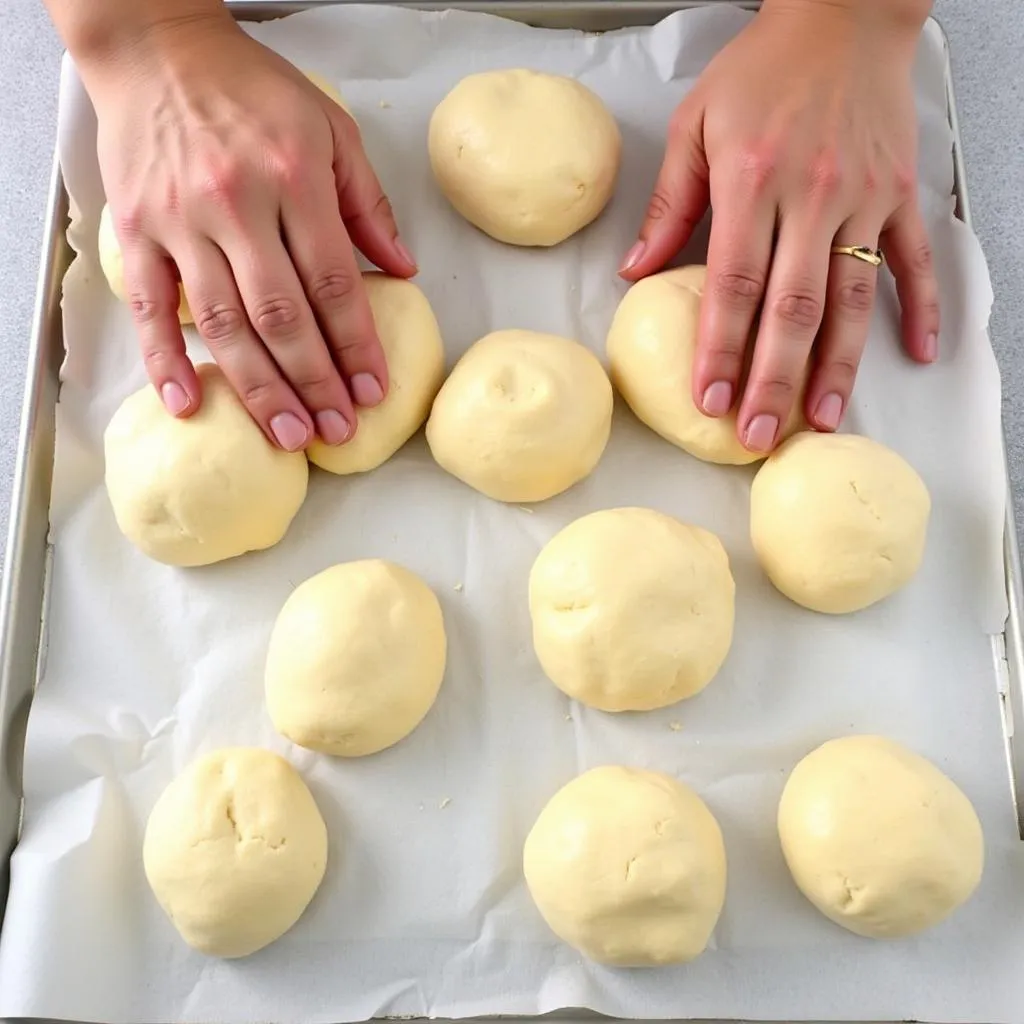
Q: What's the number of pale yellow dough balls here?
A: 13